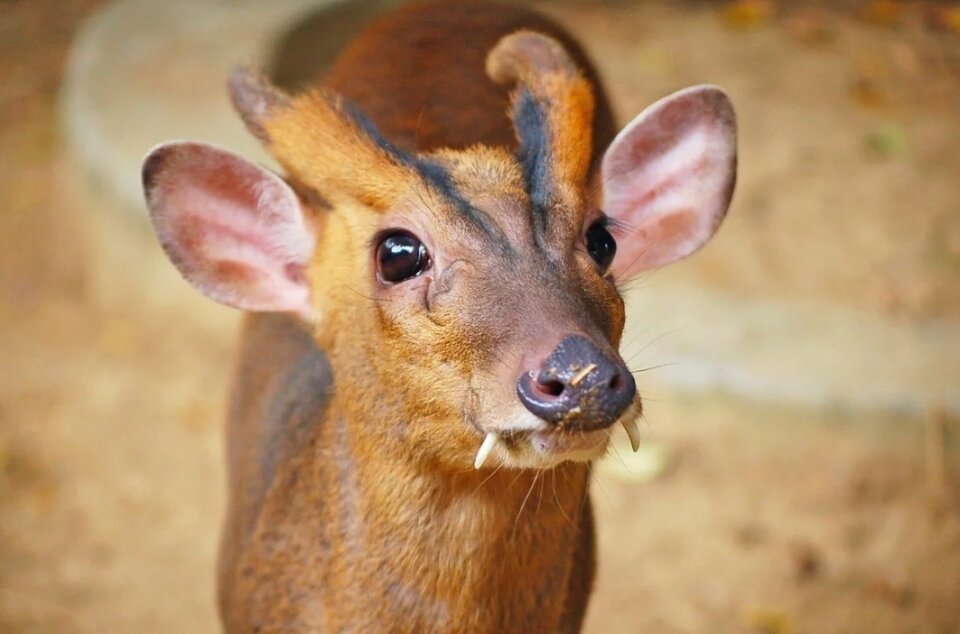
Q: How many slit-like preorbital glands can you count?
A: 1